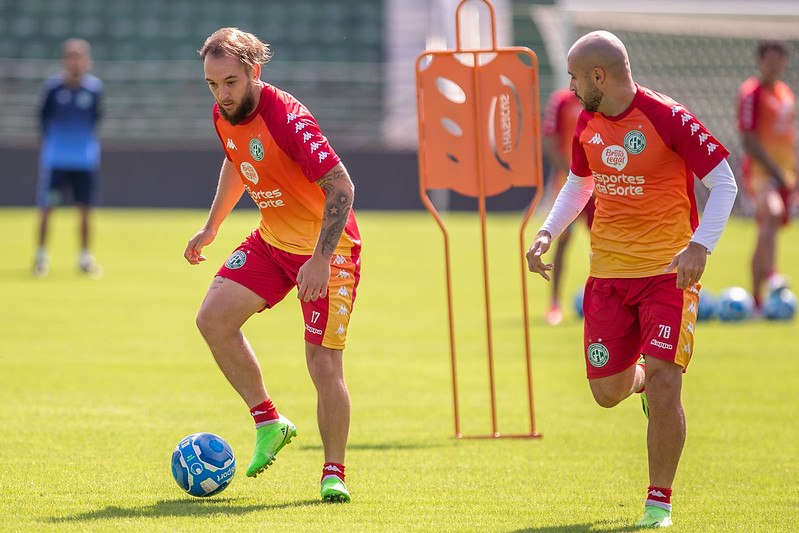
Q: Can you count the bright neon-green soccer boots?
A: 4